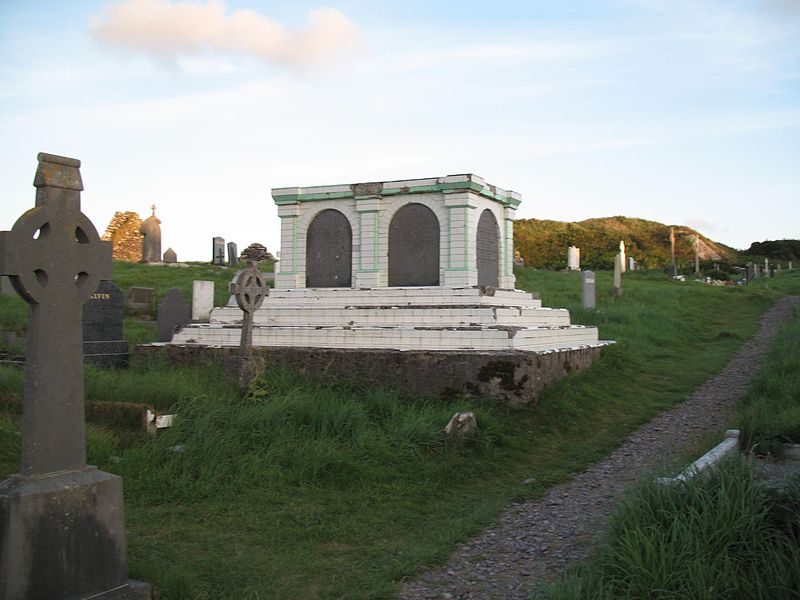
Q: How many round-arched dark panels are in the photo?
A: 3